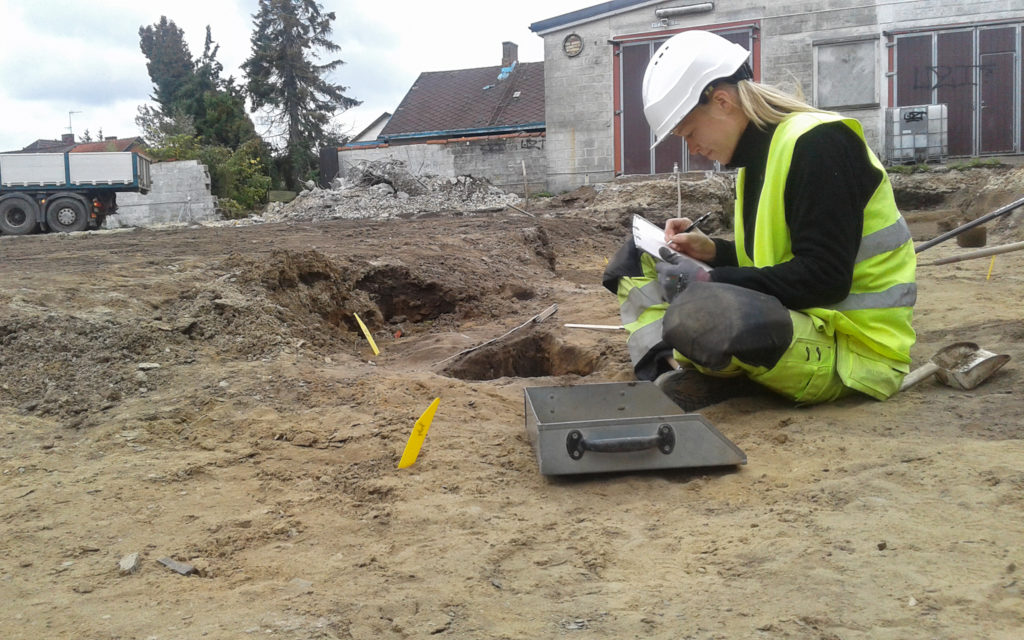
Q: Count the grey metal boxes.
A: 1